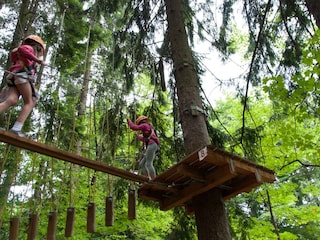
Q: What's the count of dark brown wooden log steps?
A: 7